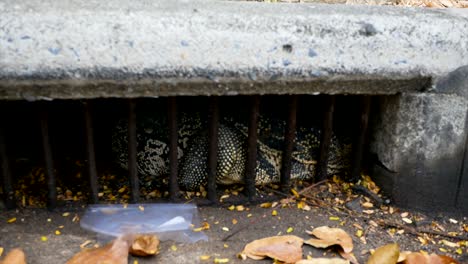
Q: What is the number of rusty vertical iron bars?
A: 10